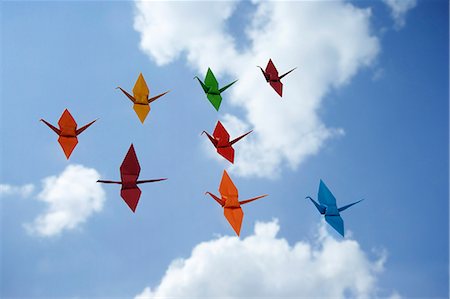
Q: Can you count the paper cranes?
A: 8